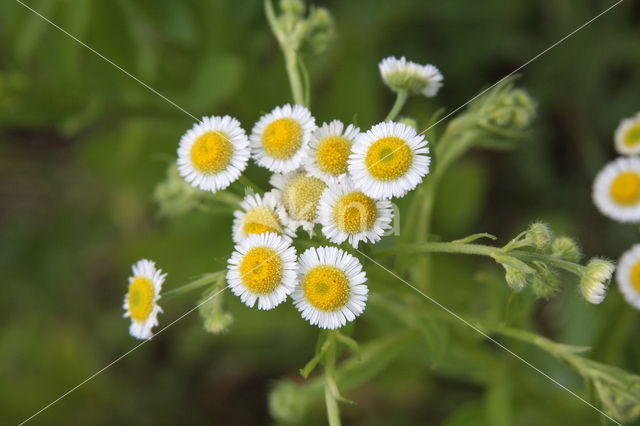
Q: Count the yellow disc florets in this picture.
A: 13